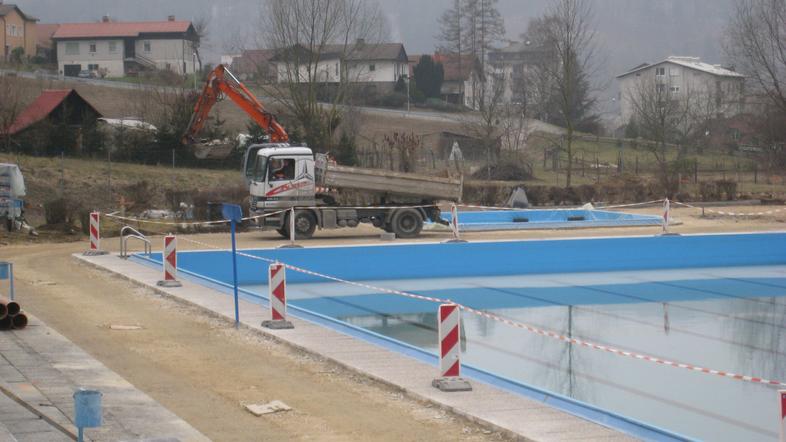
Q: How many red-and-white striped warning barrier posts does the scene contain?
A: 8